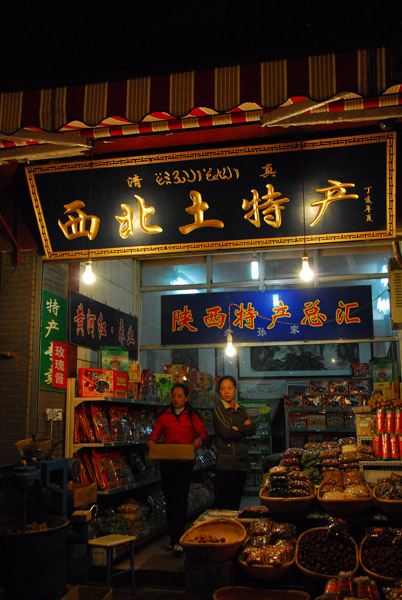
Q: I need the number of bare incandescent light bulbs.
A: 3